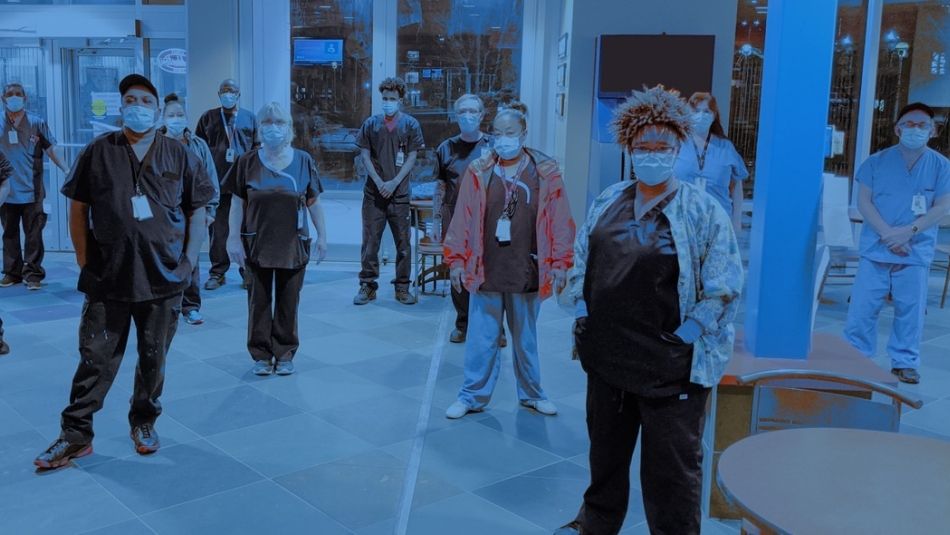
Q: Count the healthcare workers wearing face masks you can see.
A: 11